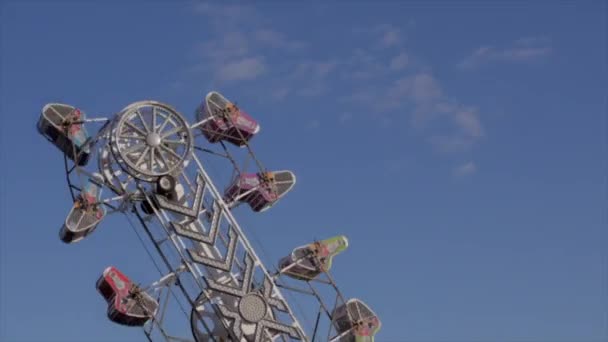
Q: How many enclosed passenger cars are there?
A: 7